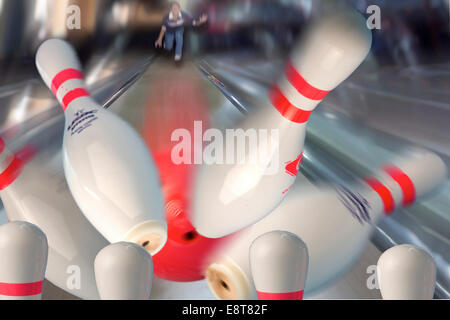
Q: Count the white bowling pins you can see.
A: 8